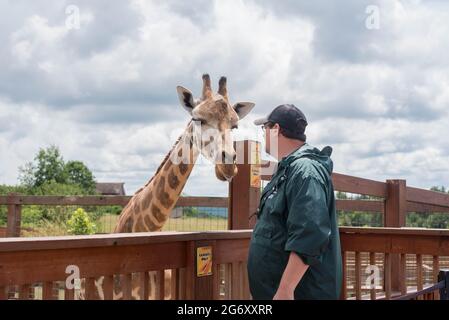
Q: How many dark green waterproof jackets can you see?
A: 1